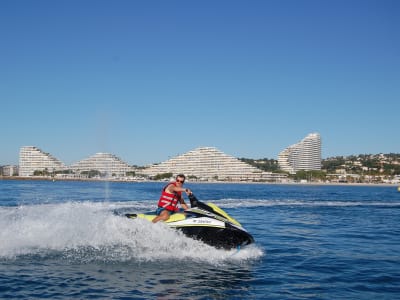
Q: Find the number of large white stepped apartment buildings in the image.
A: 4